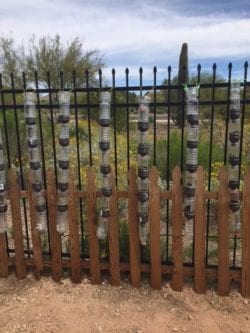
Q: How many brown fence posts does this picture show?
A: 13